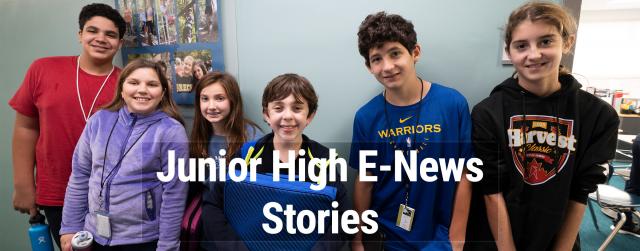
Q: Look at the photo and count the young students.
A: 6